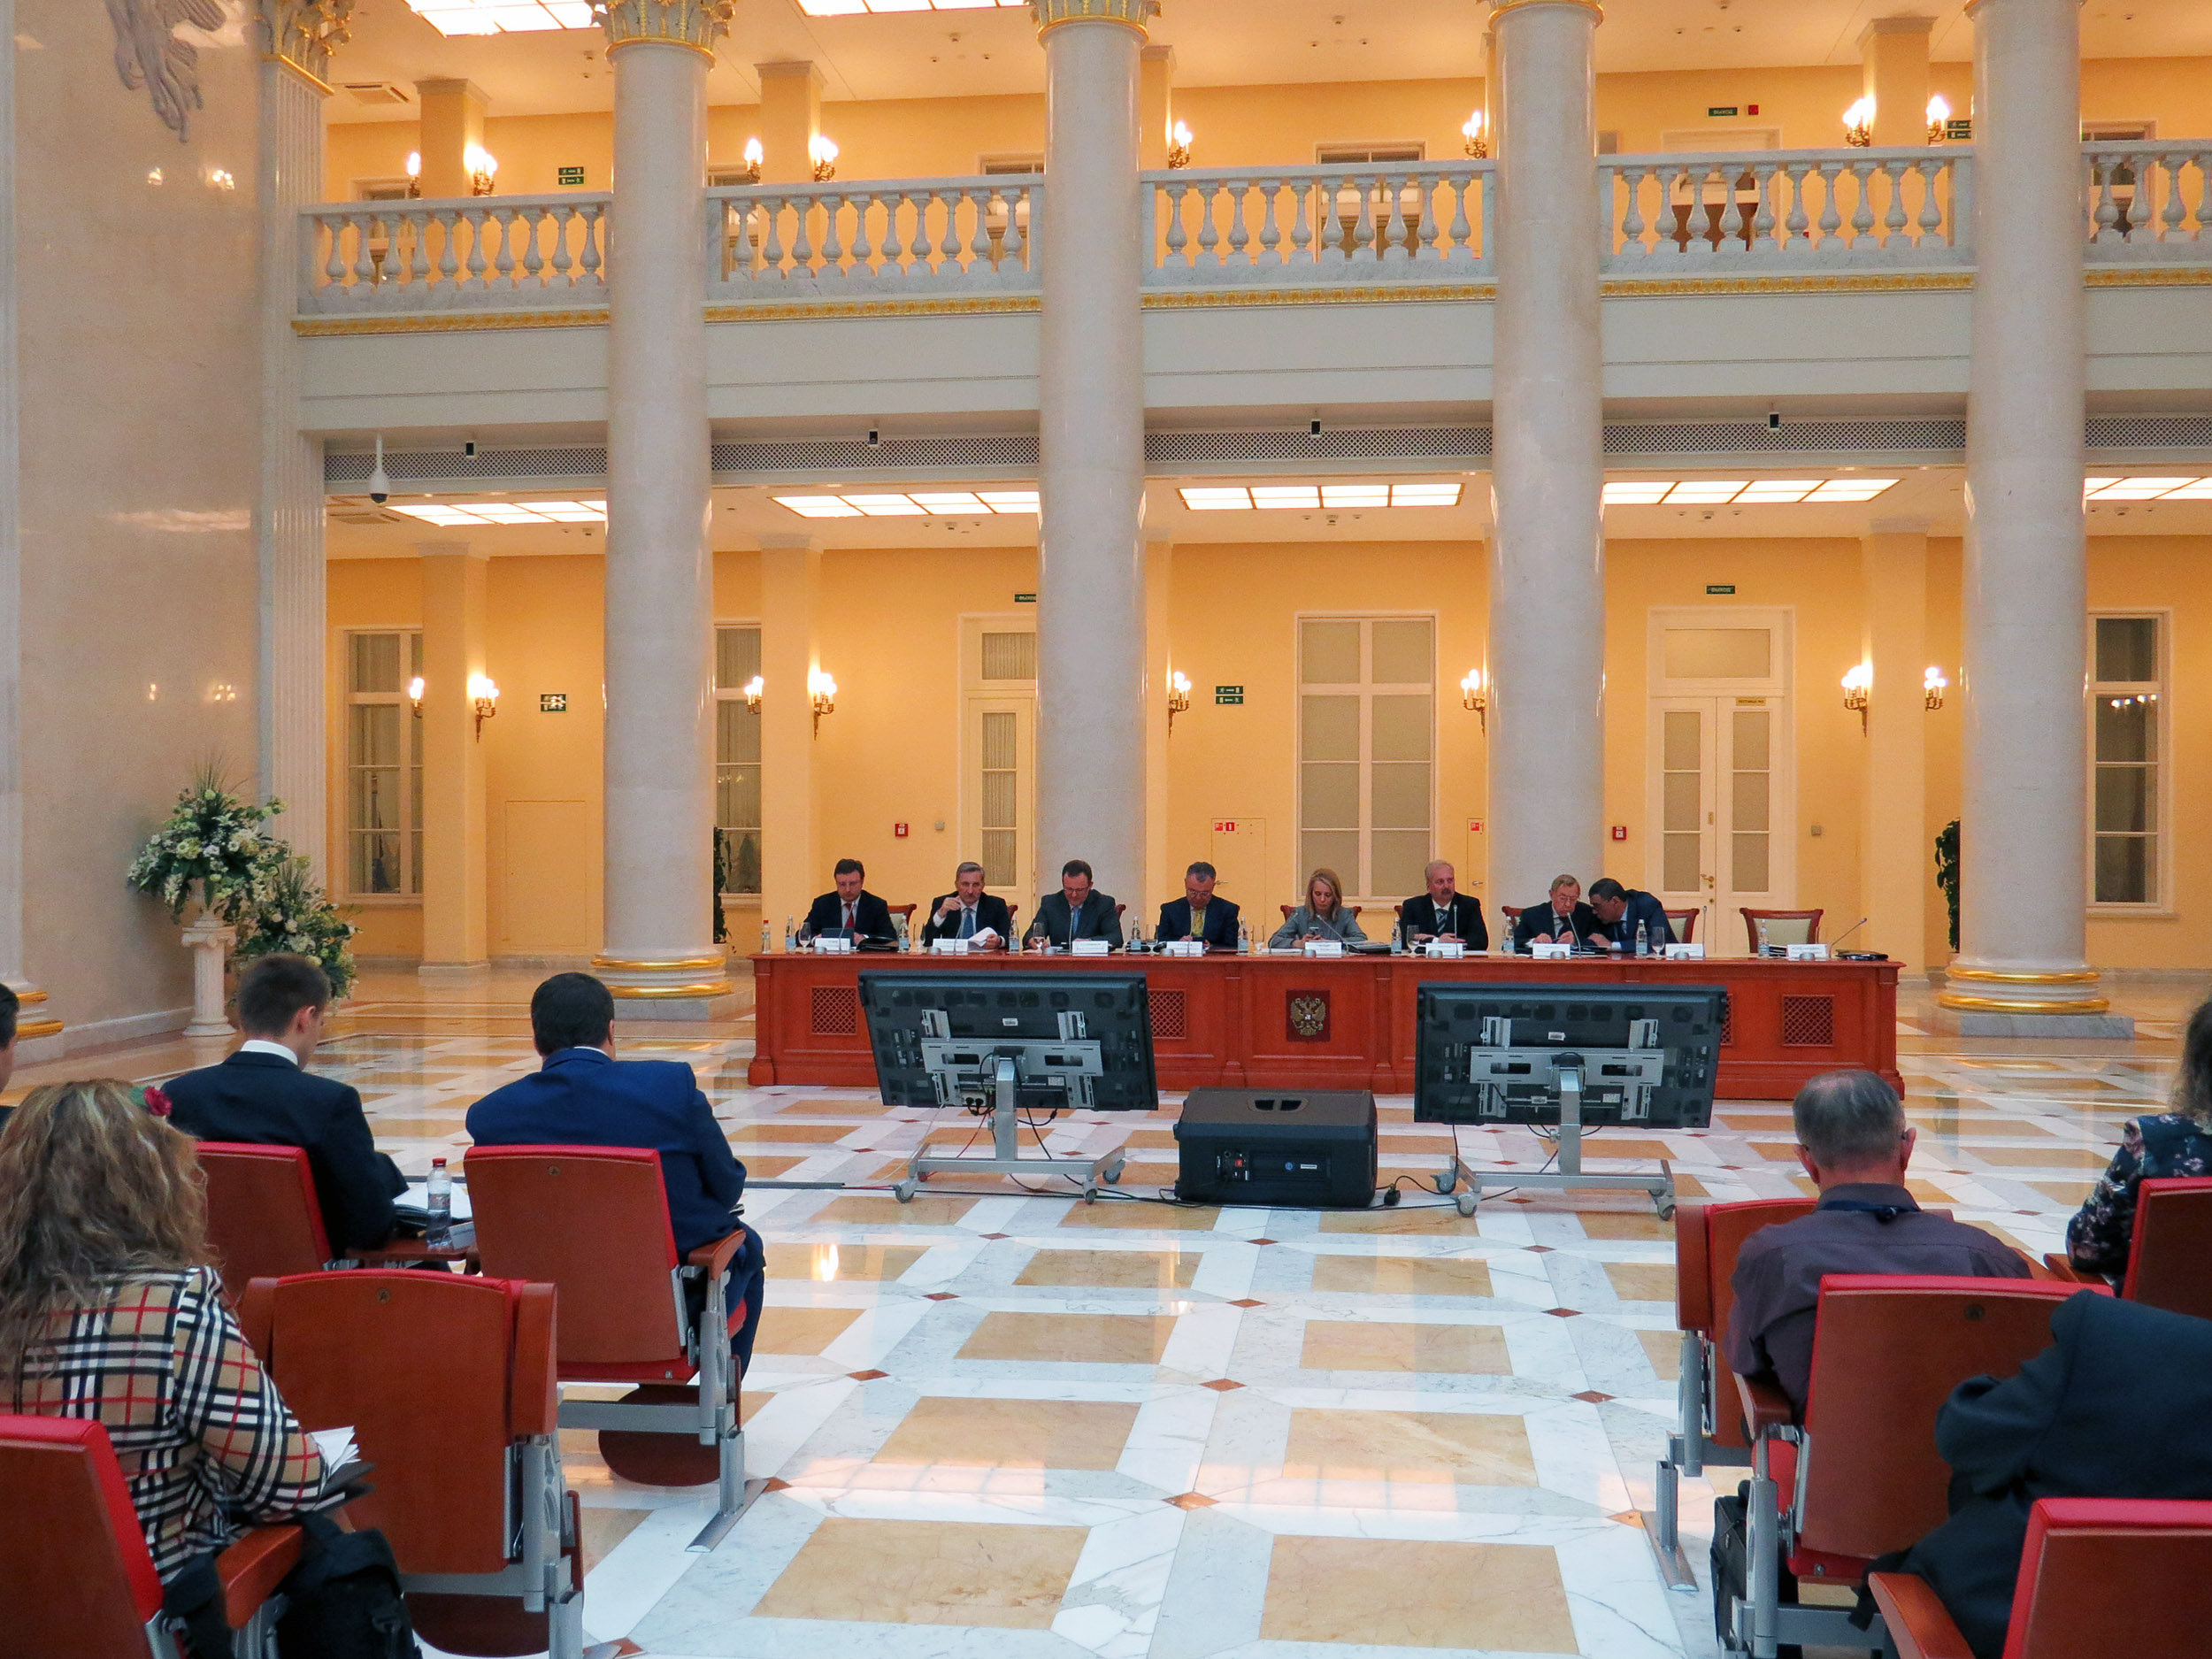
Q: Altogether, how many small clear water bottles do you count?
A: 11